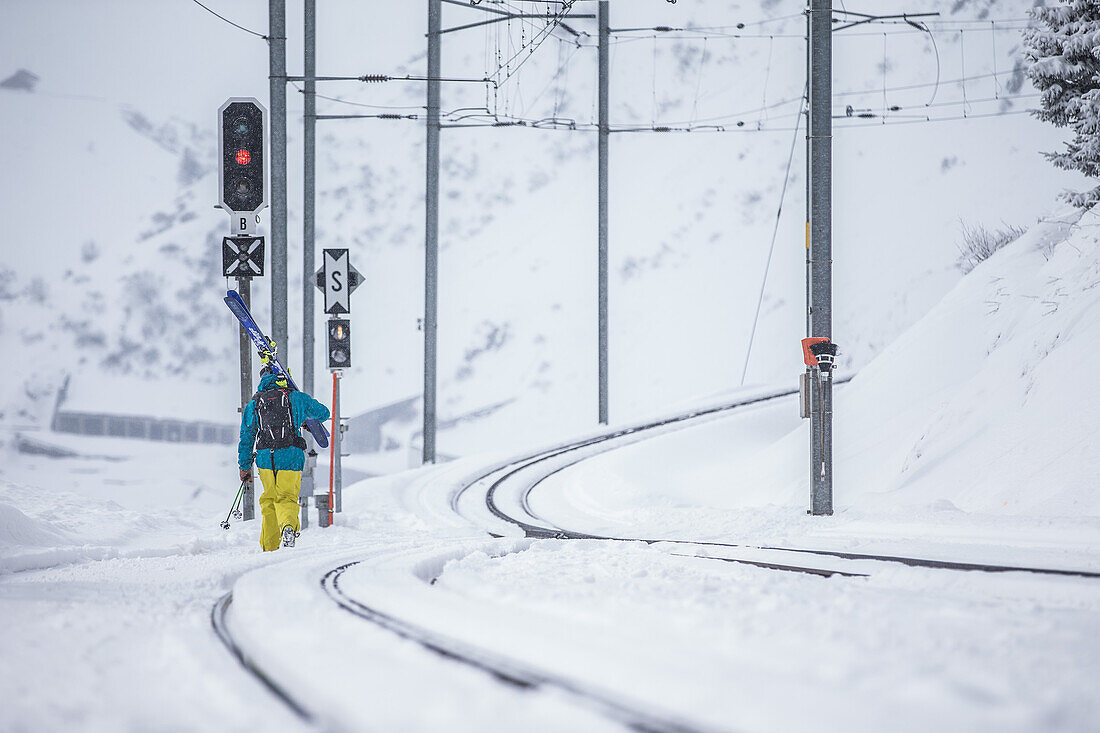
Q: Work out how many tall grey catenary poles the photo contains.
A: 5